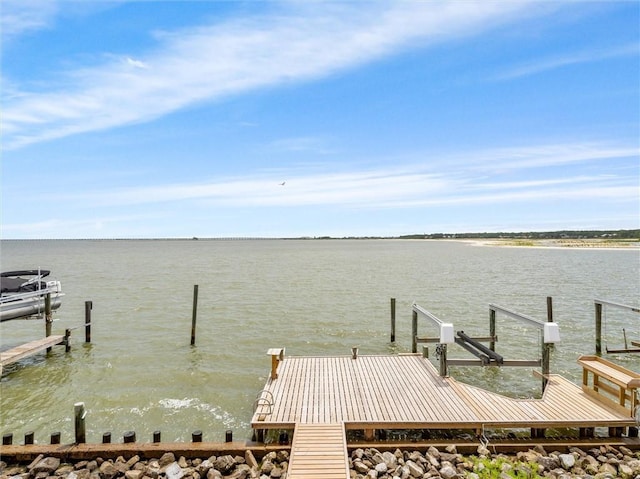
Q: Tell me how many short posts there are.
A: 8